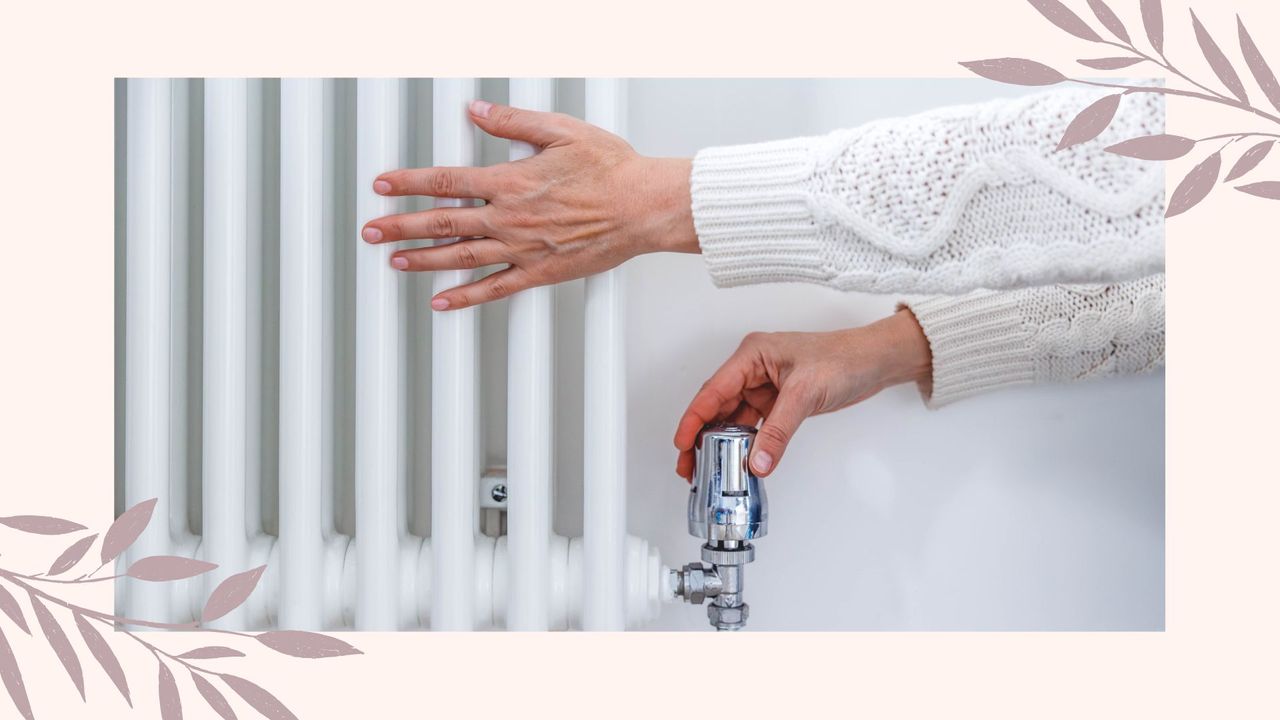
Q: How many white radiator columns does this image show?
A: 7